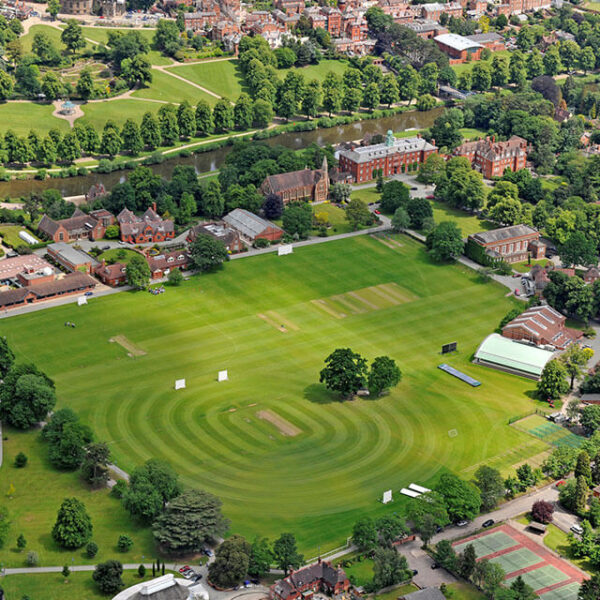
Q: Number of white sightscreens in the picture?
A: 5